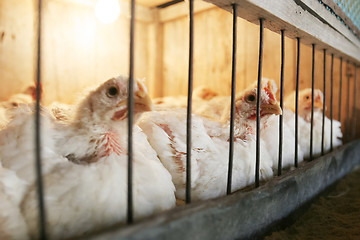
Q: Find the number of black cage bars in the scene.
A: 13